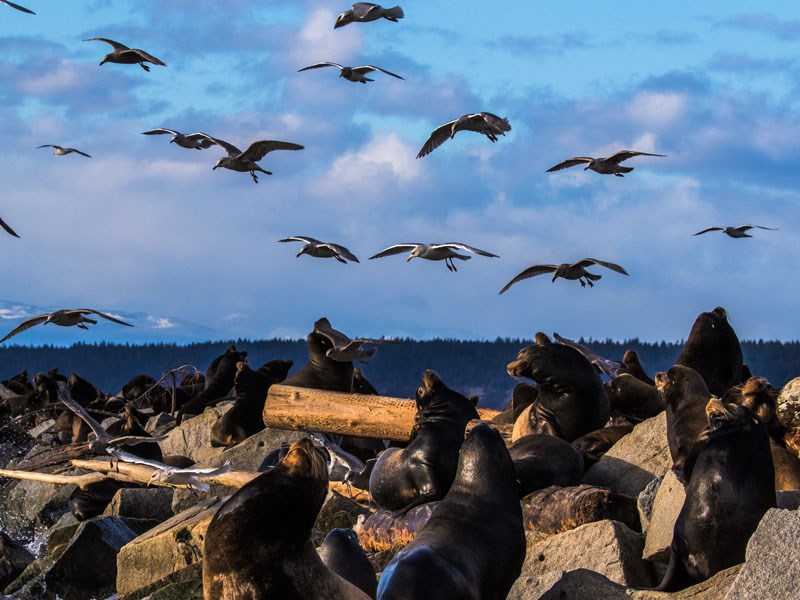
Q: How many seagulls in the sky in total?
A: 15